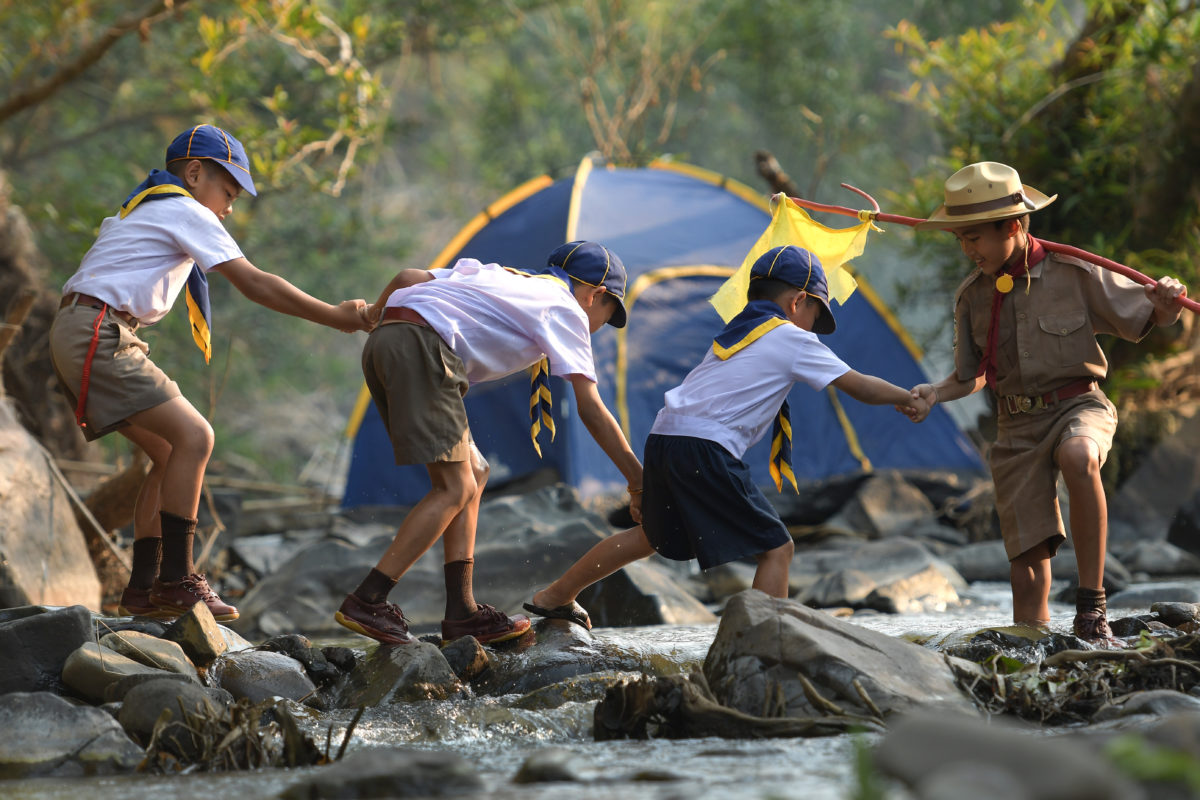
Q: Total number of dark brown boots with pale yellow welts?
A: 4